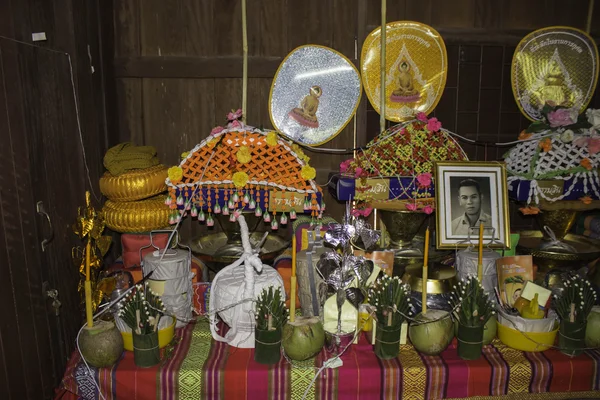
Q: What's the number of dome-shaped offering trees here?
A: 3